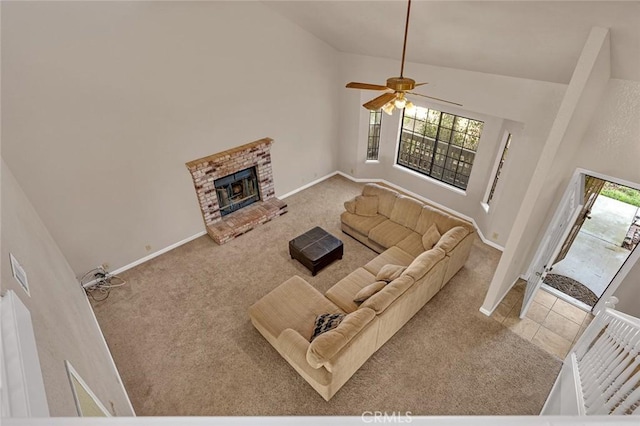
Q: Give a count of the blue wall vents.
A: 0